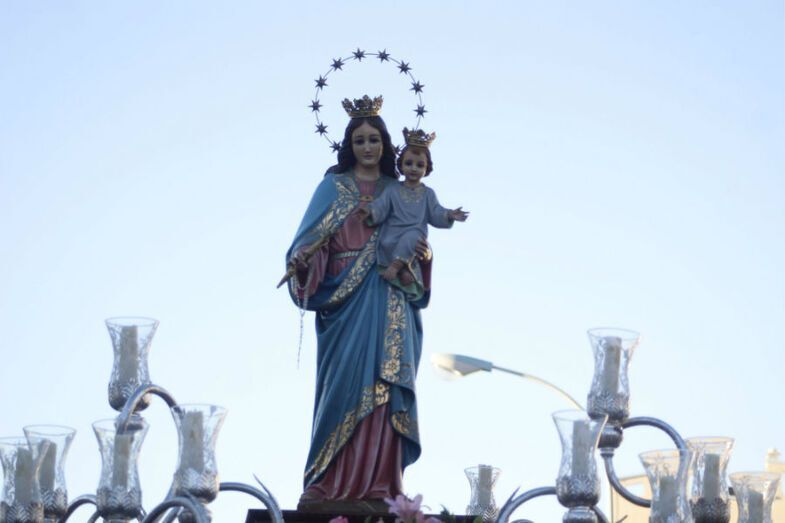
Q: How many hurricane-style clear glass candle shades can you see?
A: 11